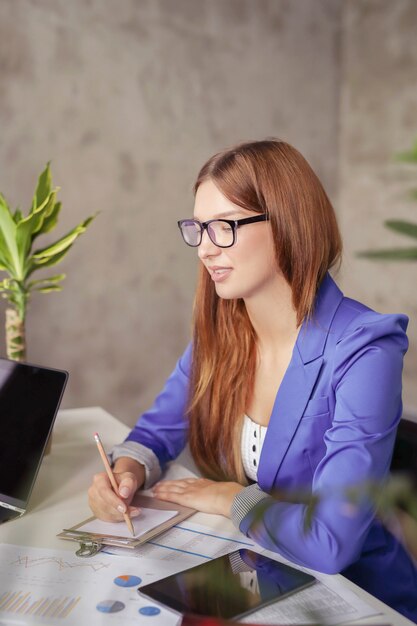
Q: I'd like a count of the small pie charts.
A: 3